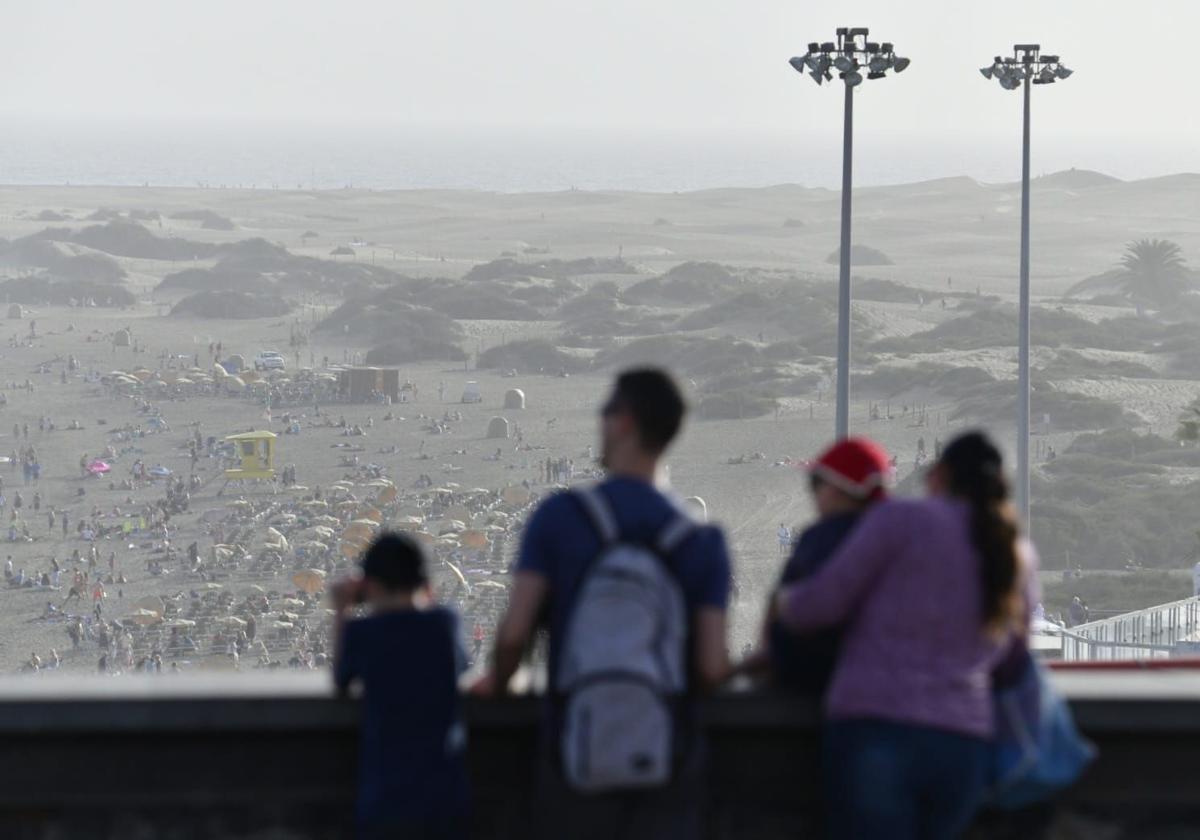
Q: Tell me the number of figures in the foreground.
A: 4